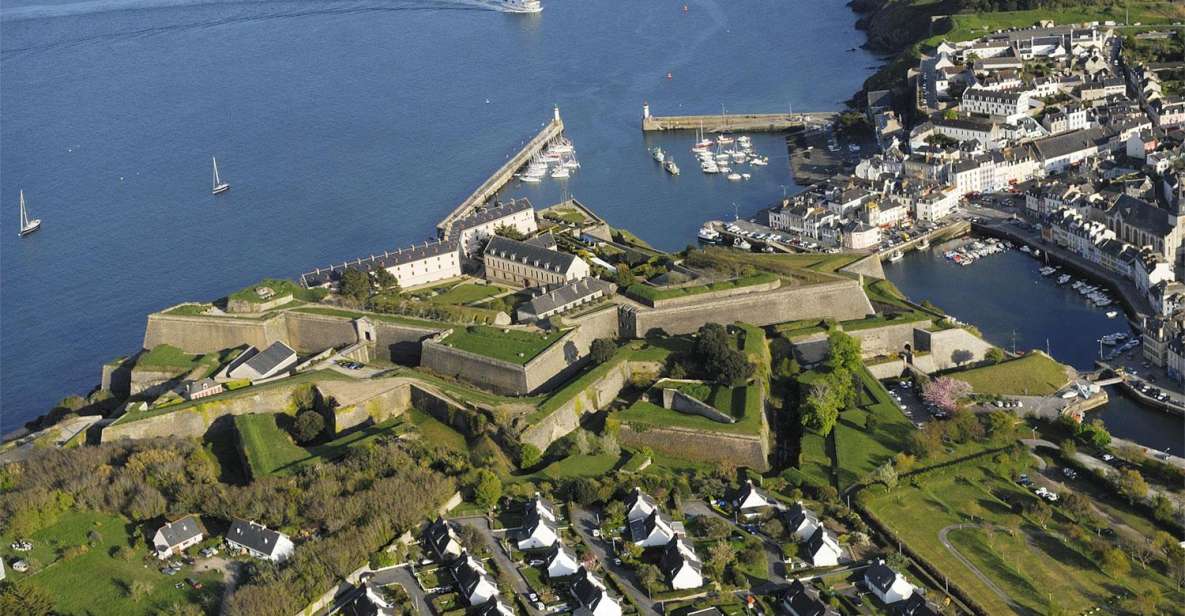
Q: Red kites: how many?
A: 0